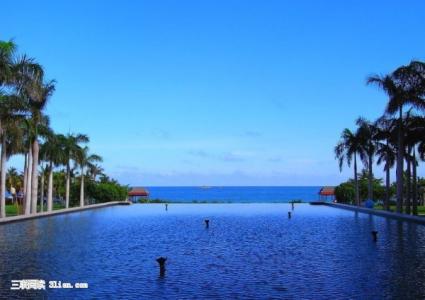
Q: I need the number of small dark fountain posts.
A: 6